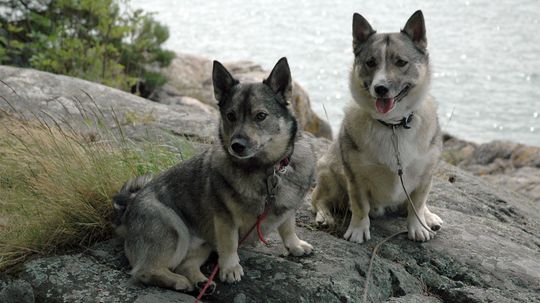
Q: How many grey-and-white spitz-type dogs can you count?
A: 2